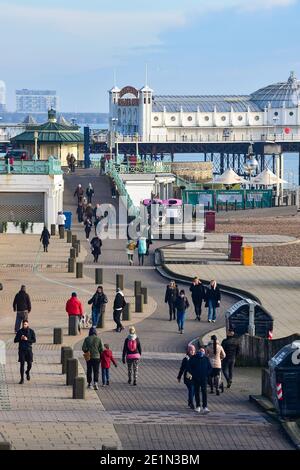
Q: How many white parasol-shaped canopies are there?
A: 2